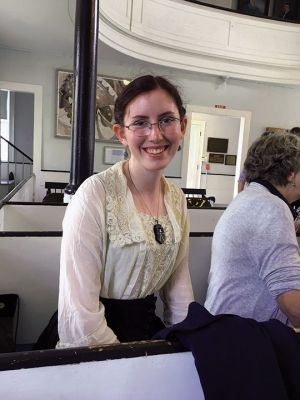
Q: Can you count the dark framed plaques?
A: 3